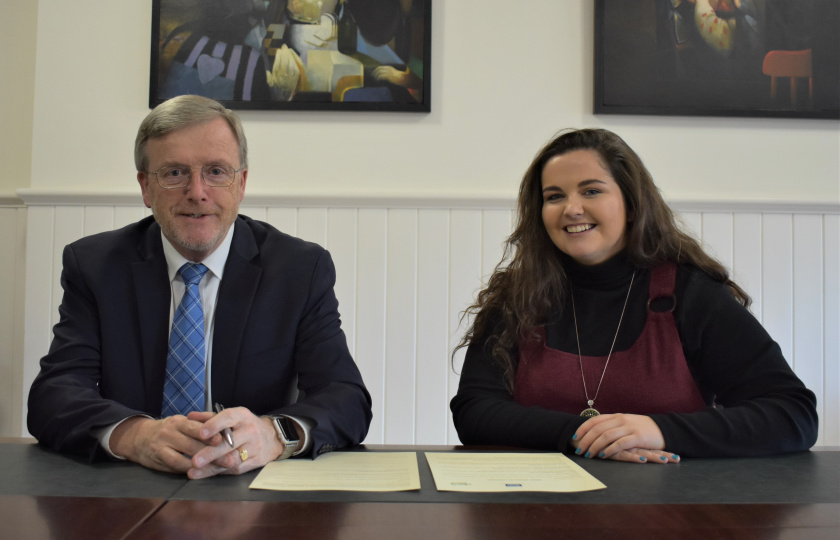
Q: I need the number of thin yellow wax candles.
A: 0